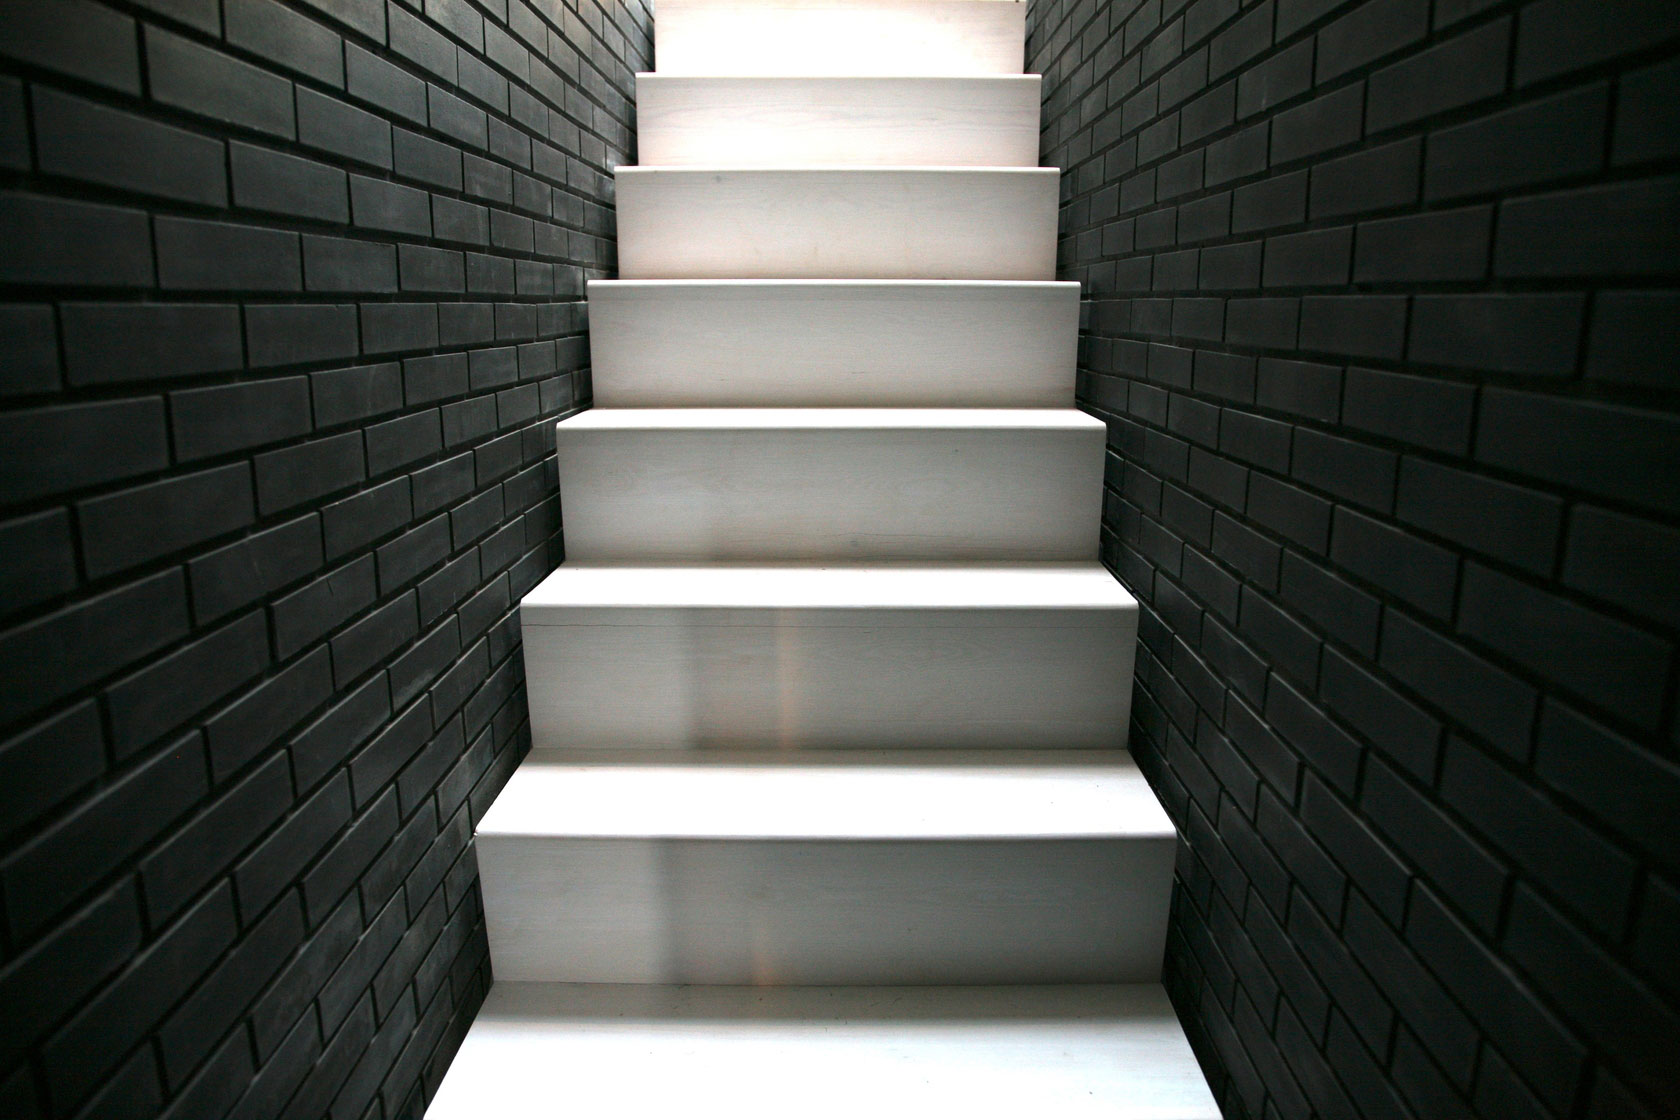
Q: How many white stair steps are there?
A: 8